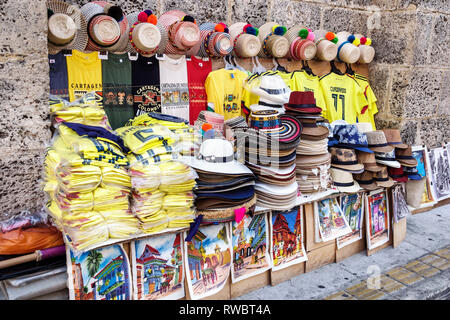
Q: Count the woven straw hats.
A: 11